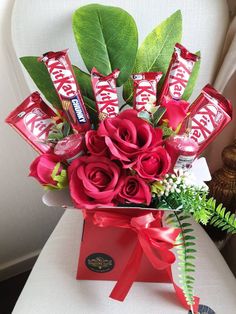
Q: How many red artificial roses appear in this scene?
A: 7